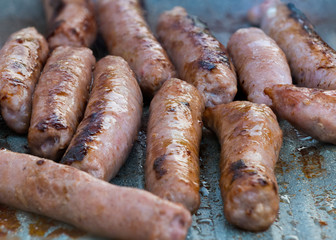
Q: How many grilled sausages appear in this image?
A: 12